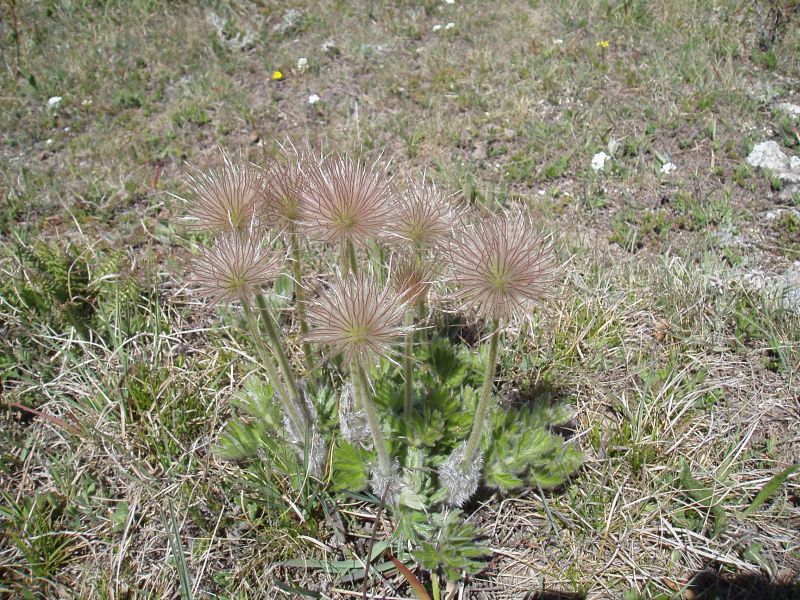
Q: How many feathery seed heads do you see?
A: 8